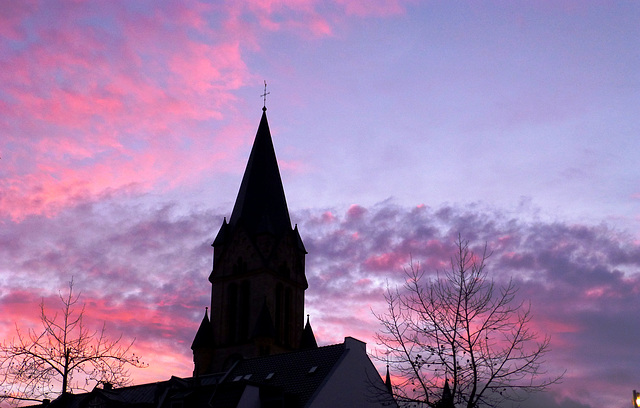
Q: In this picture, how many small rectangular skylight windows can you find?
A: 4